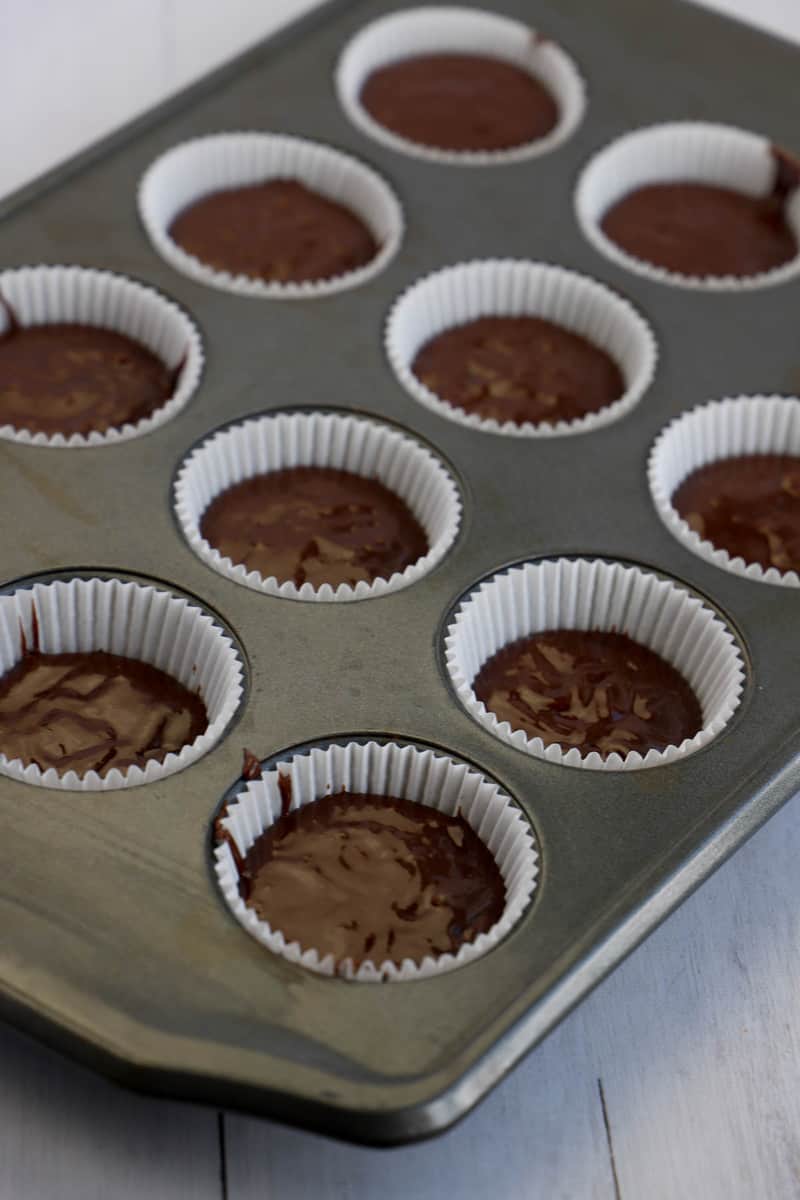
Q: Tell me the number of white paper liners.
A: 10